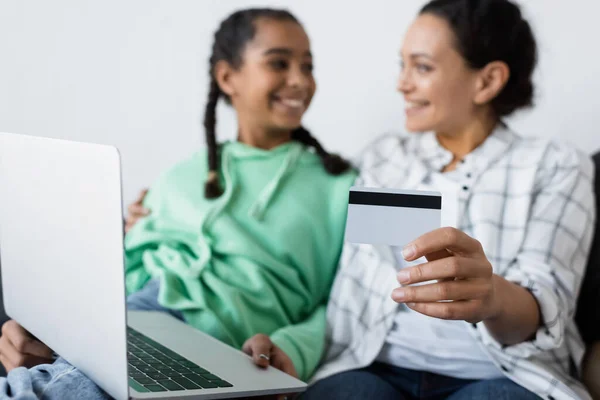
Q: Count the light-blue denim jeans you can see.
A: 1